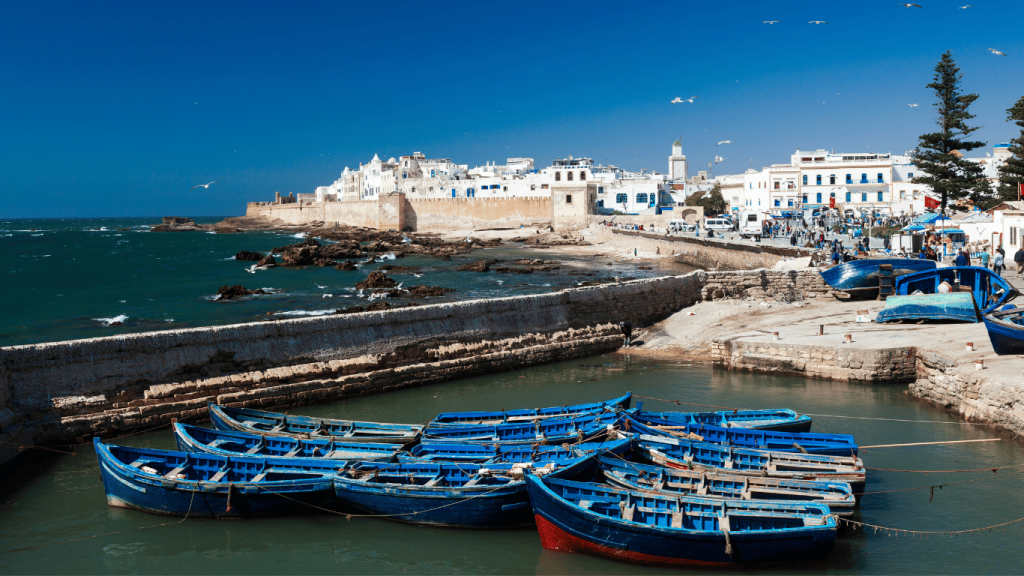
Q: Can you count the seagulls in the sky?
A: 11